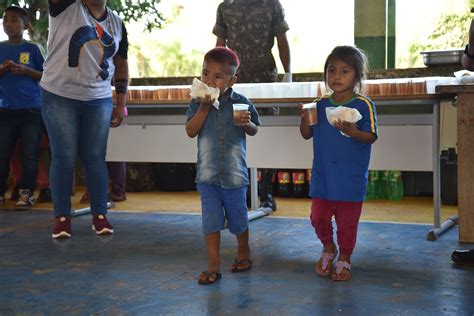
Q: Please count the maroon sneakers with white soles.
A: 2